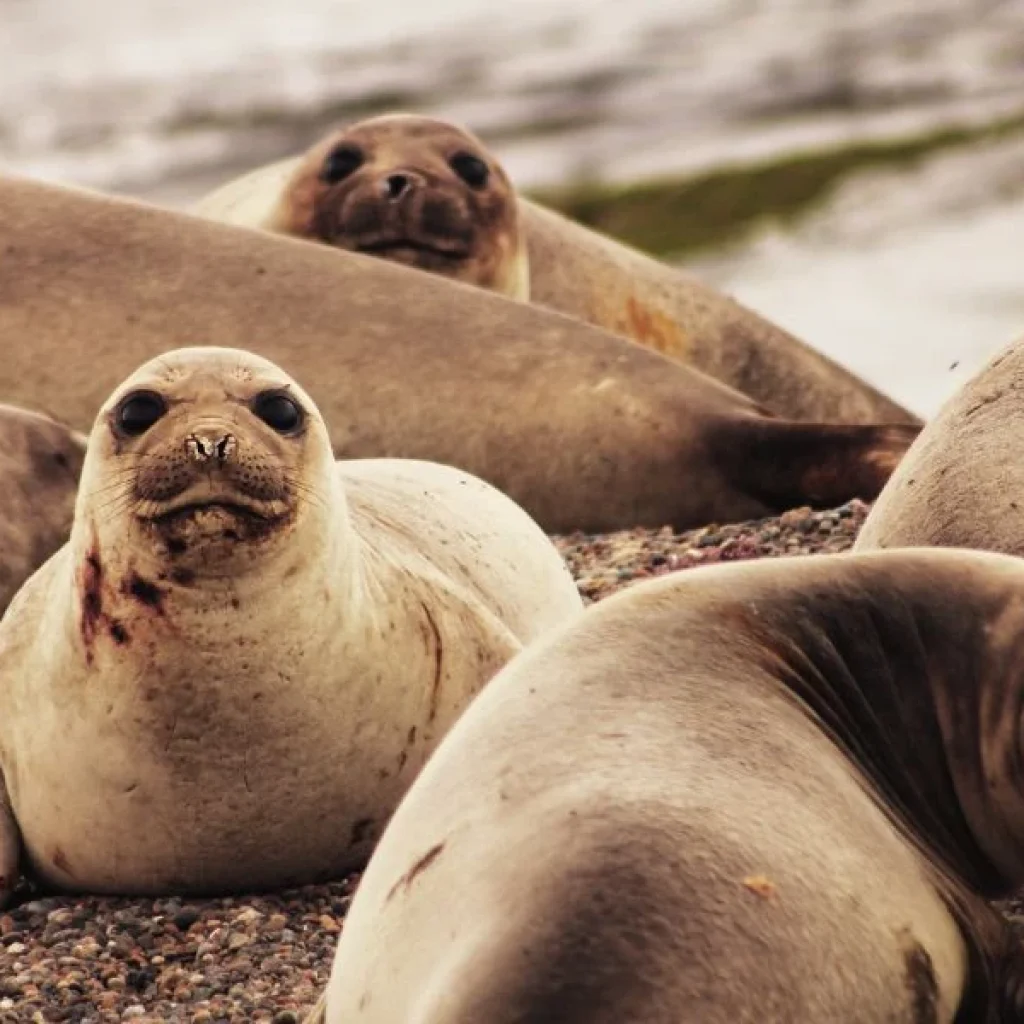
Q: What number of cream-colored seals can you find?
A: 1